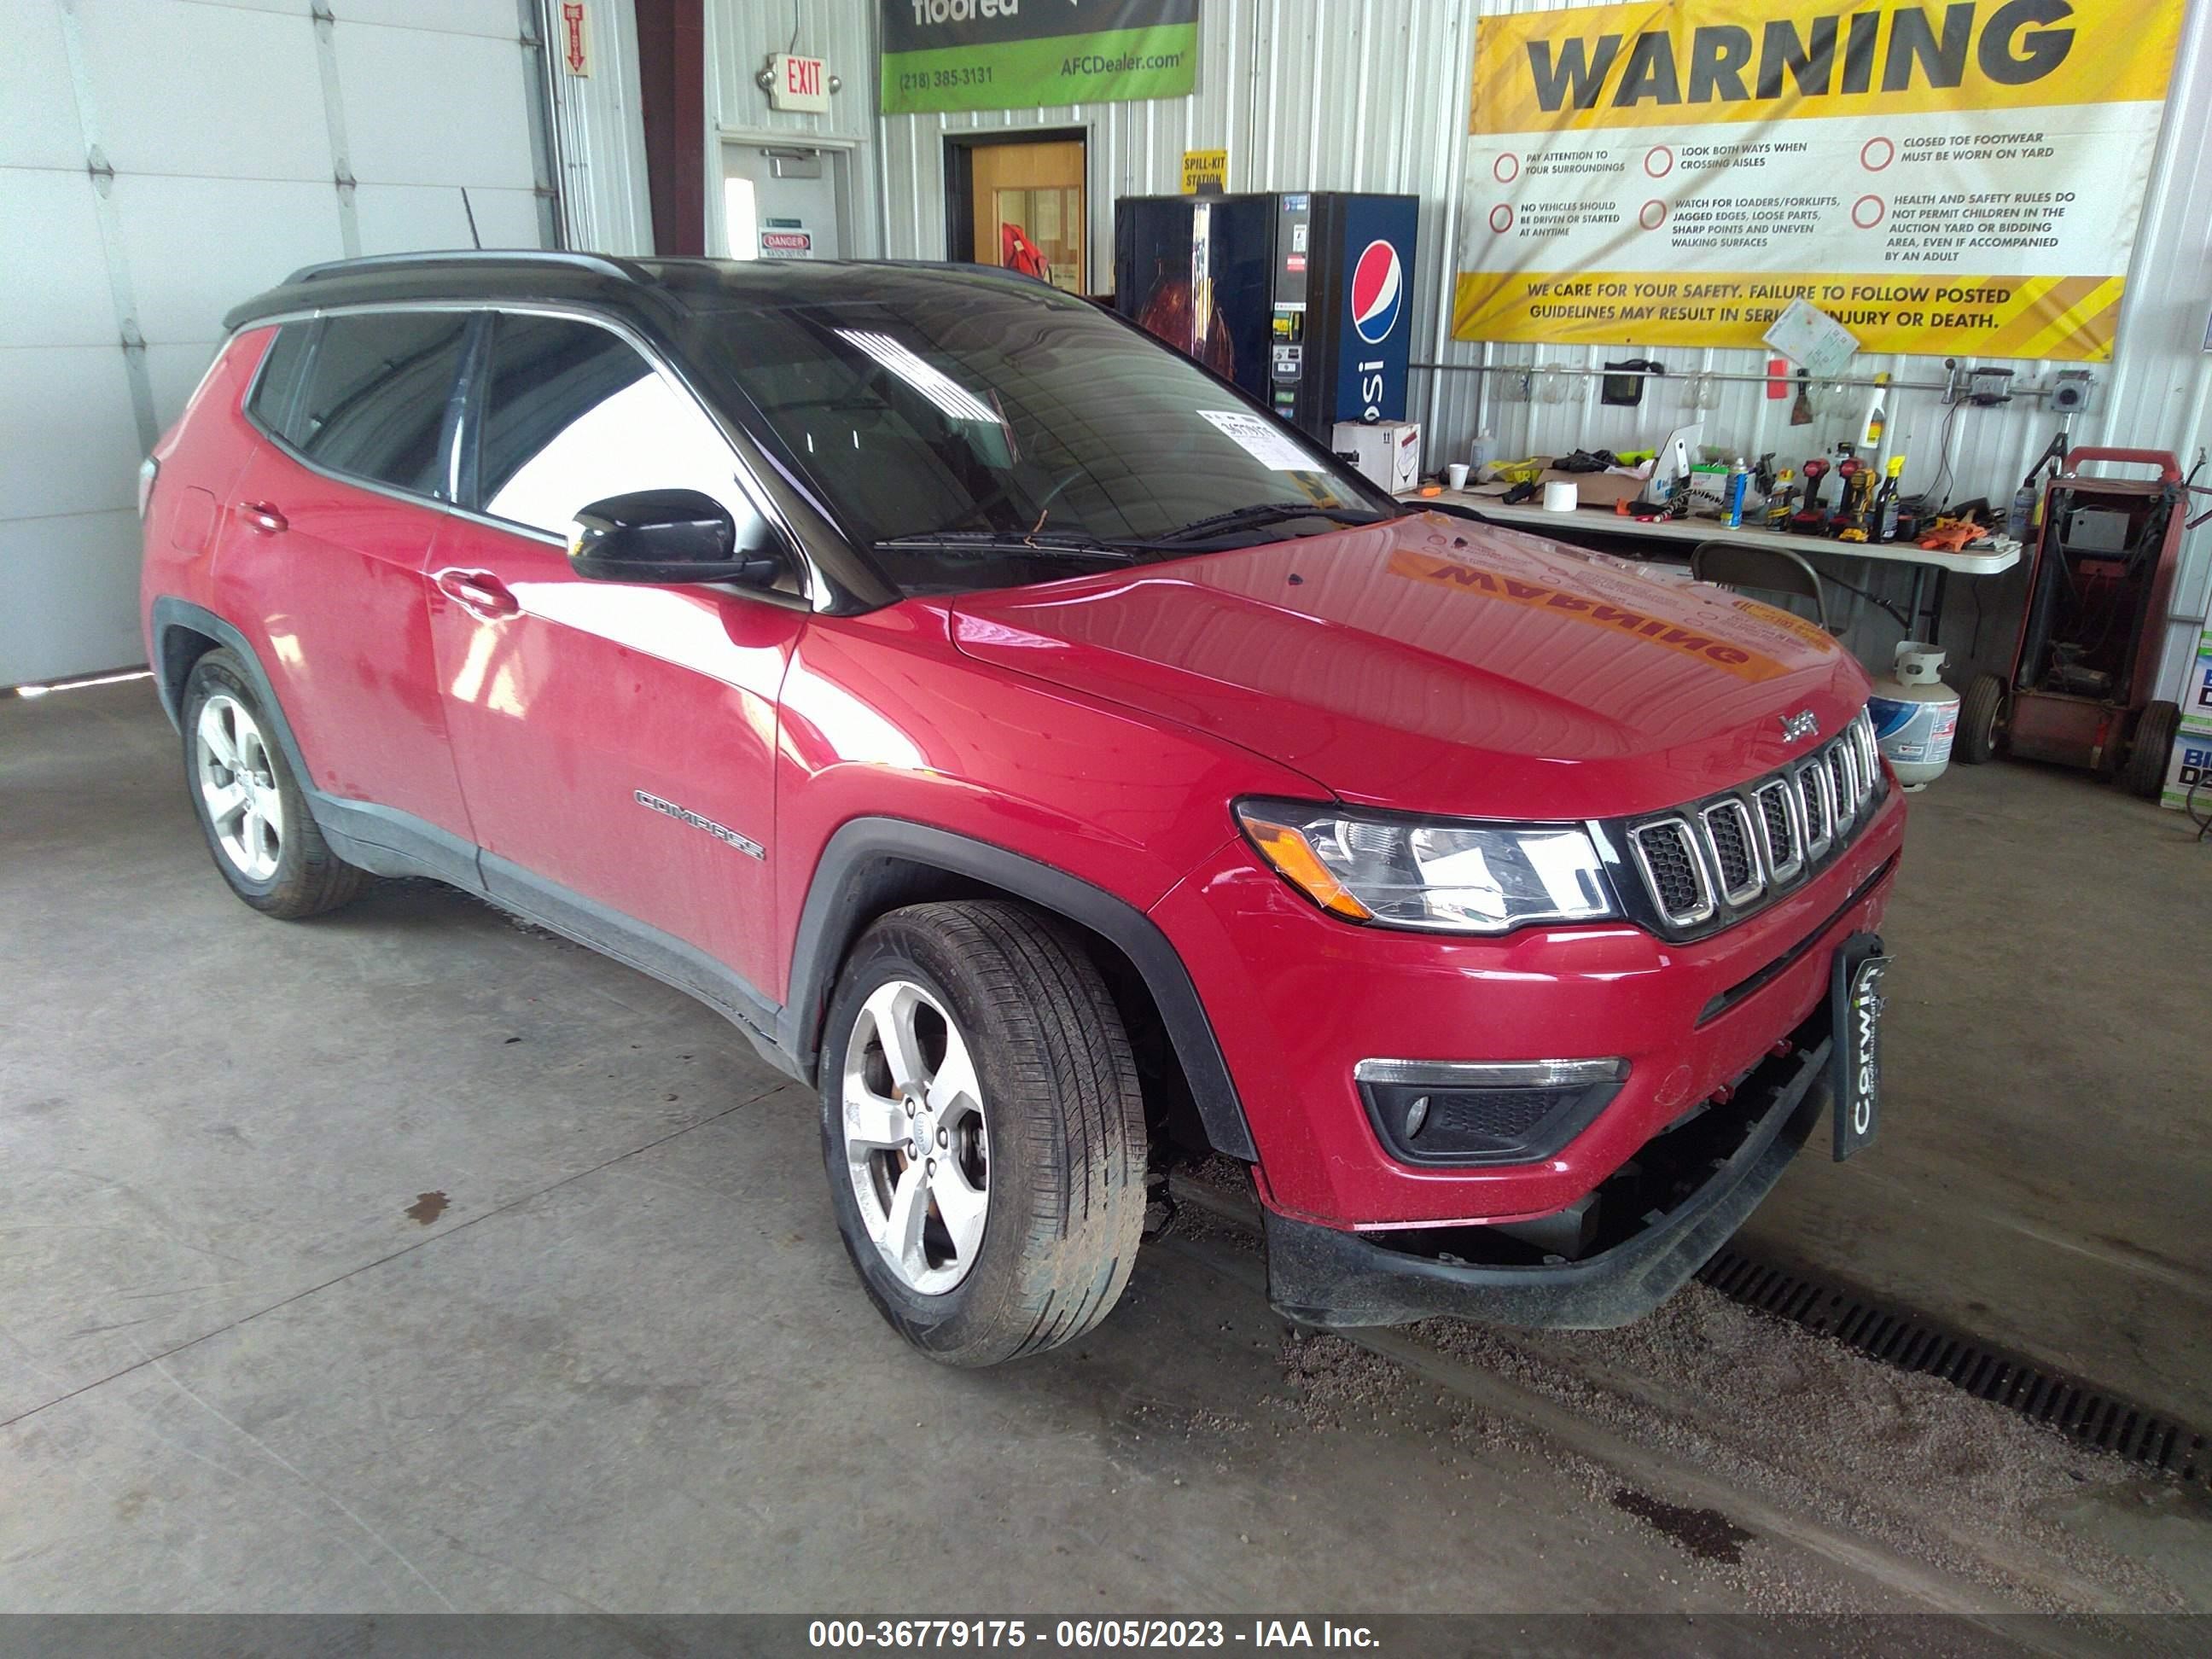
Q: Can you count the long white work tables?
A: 1